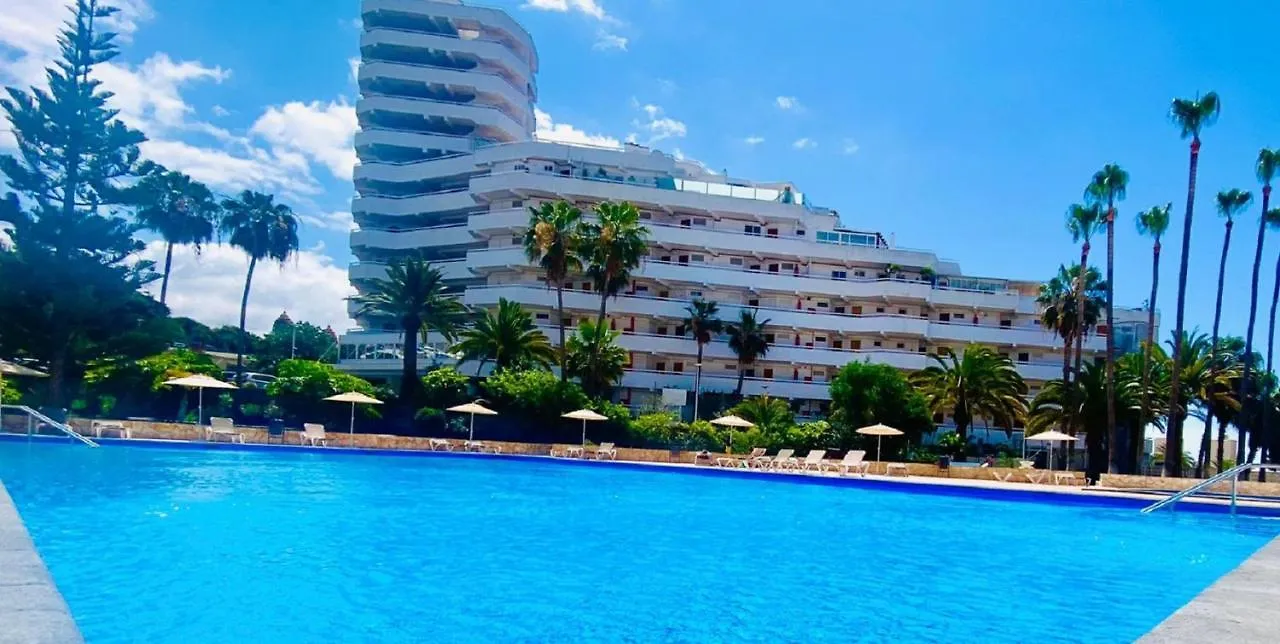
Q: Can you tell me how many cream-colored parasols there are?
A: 8